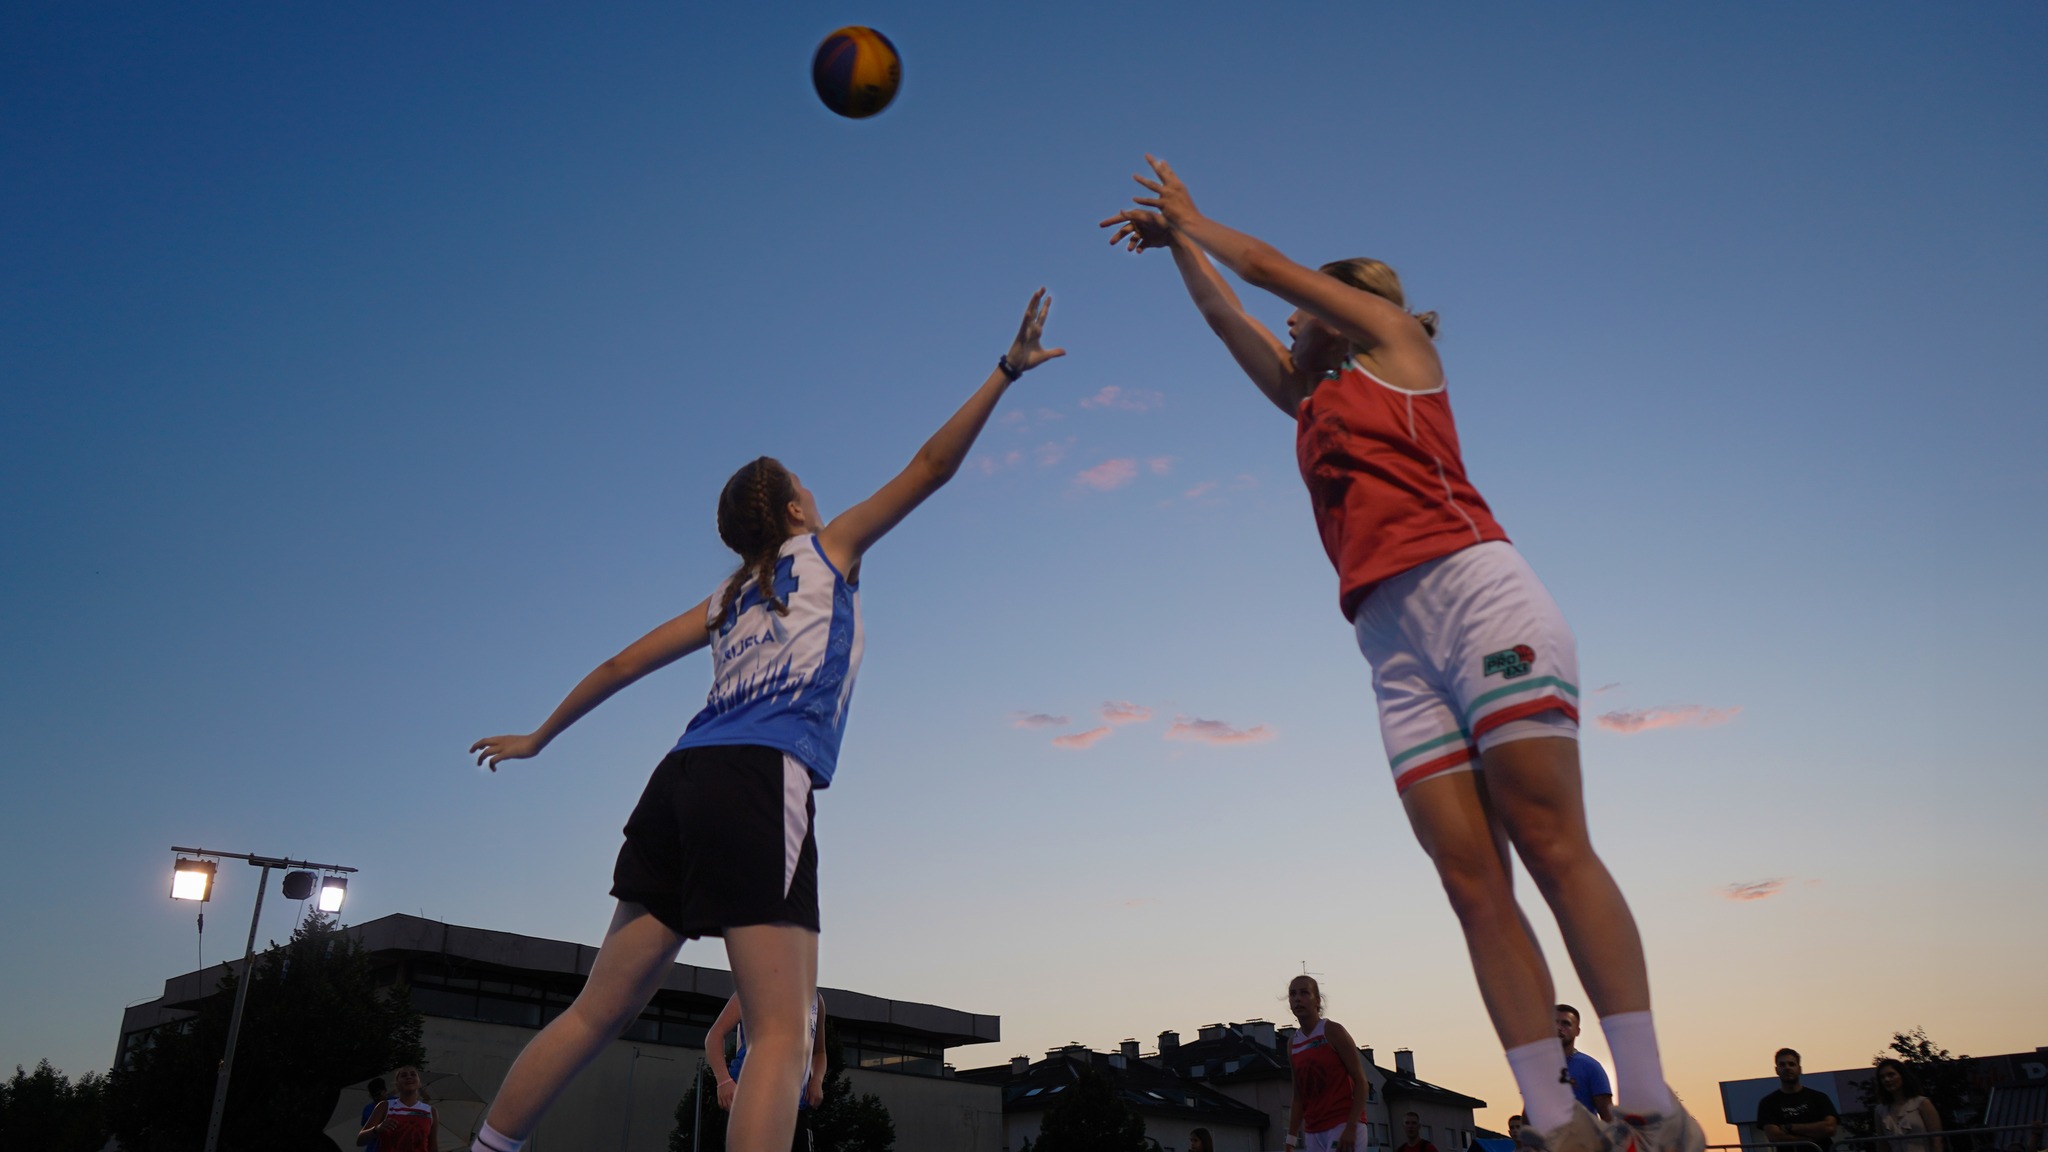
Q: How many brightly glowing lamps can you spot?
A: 2